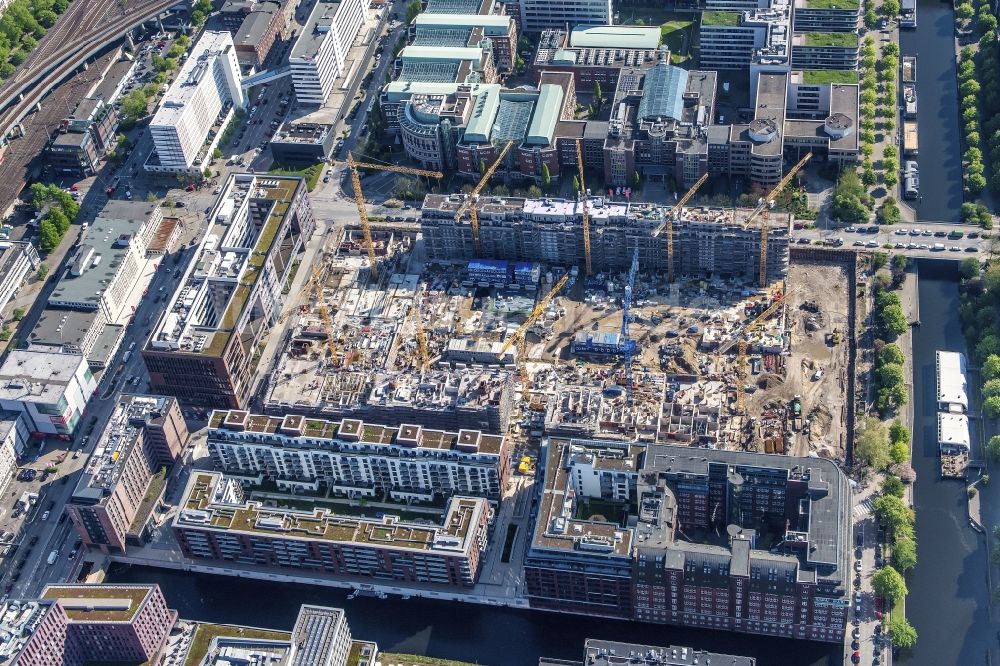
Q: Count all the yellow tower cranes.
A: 9